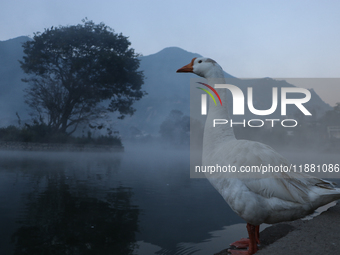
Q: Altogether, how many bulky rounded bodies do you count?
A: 1